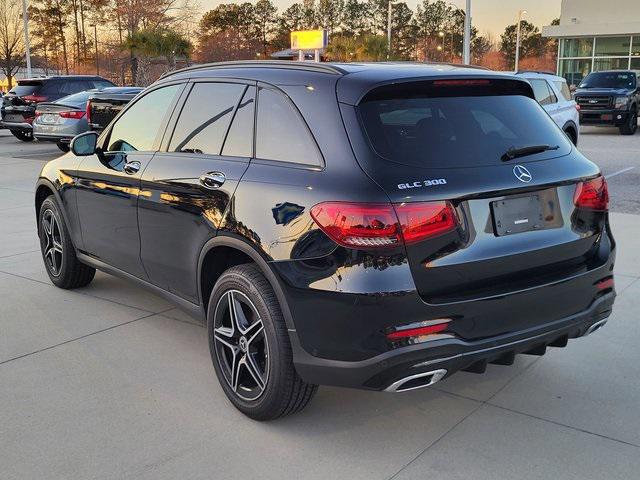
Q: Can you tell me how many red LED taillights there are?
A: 2